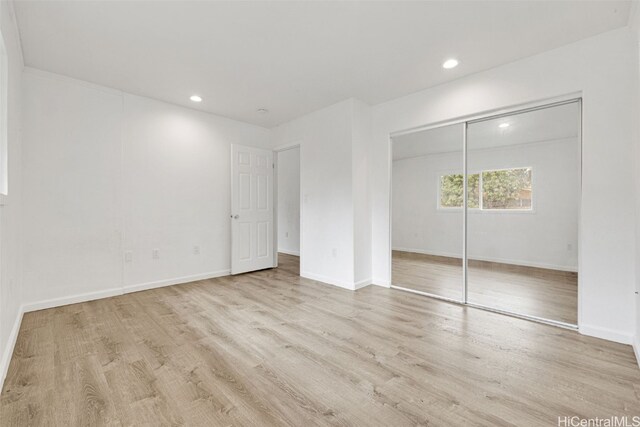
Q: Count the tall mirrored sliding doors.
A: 2